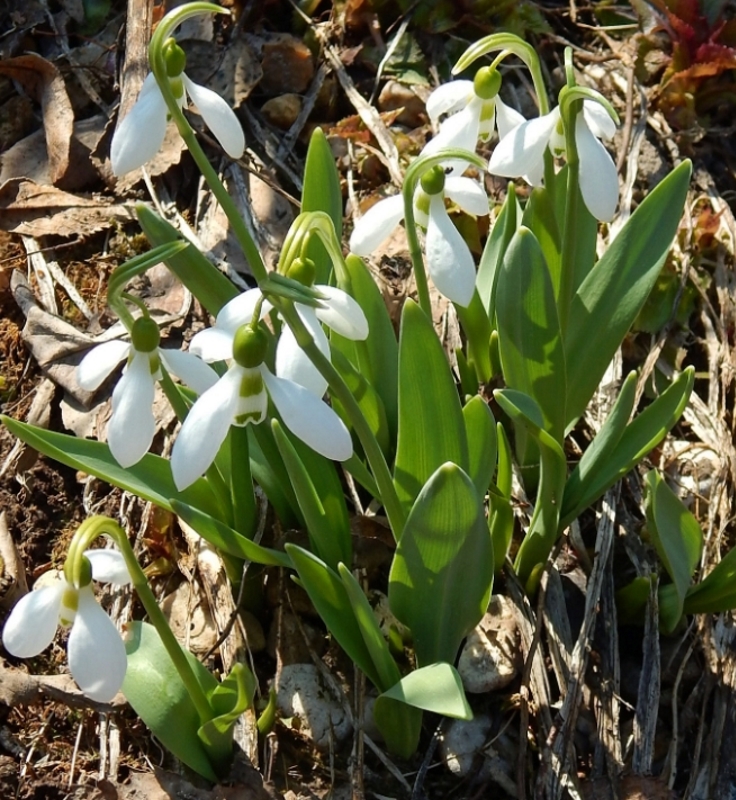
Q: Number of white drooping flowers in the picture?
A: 8